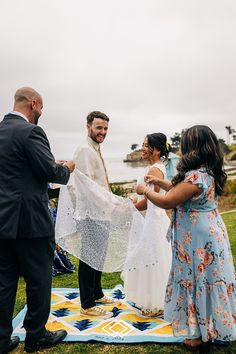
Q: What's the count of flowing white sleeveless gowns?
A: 1